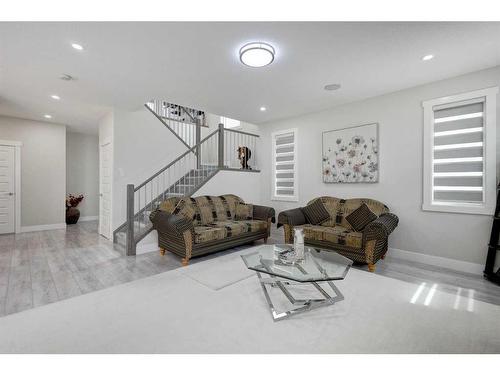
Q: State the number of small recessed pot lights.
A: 5